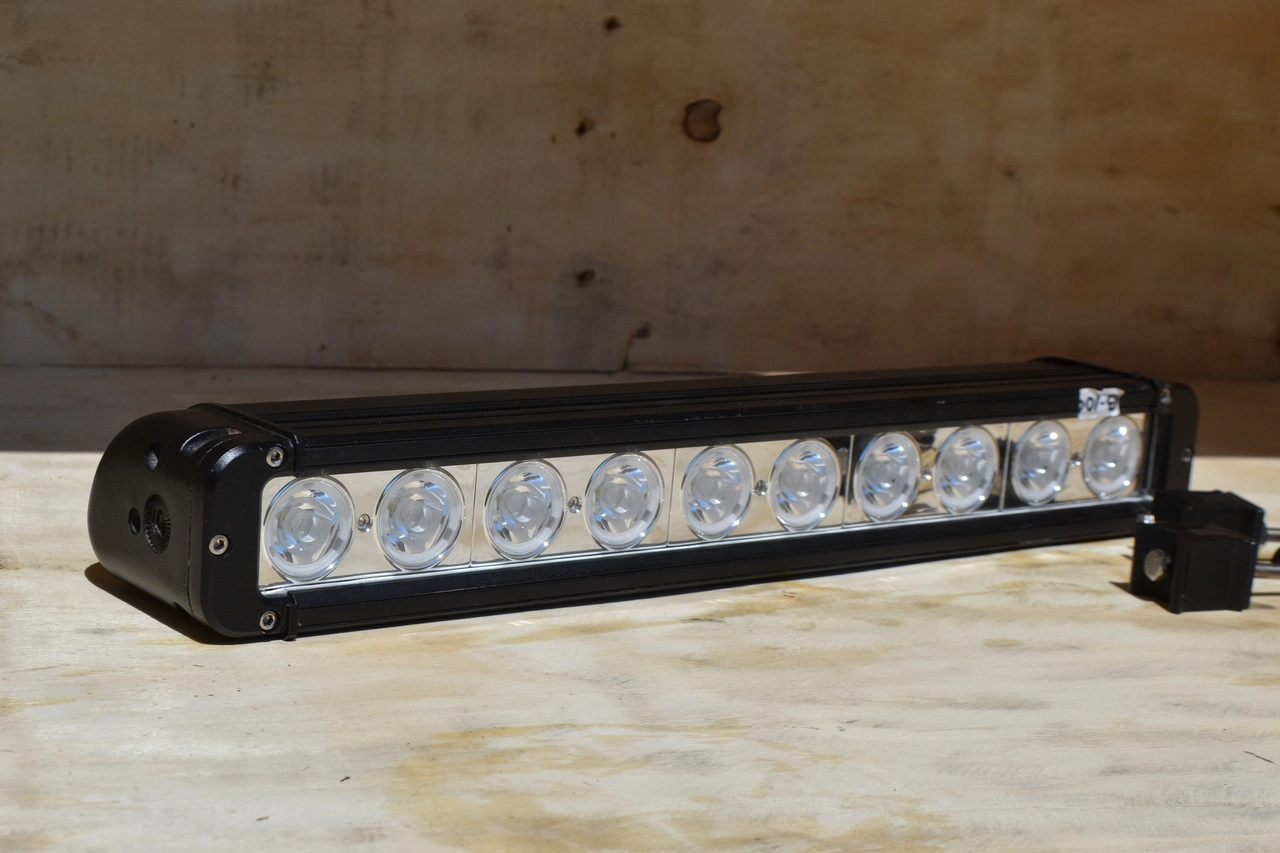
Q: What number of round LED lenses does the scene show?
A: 10